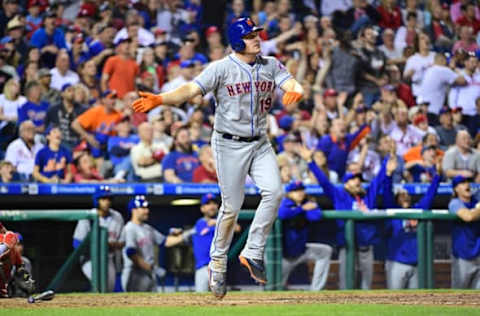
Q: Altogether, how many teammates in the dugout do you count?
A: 7